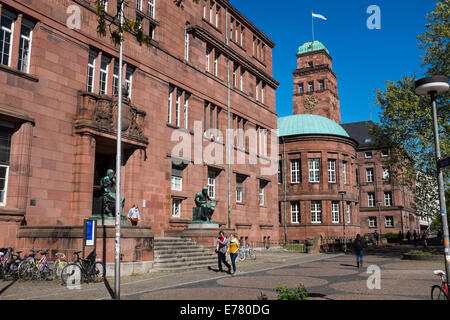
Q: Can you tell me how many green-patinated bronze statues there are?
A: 2